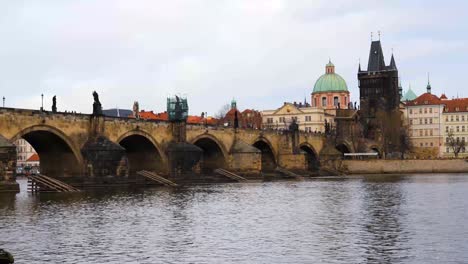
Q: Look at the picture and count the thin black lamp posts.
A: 2